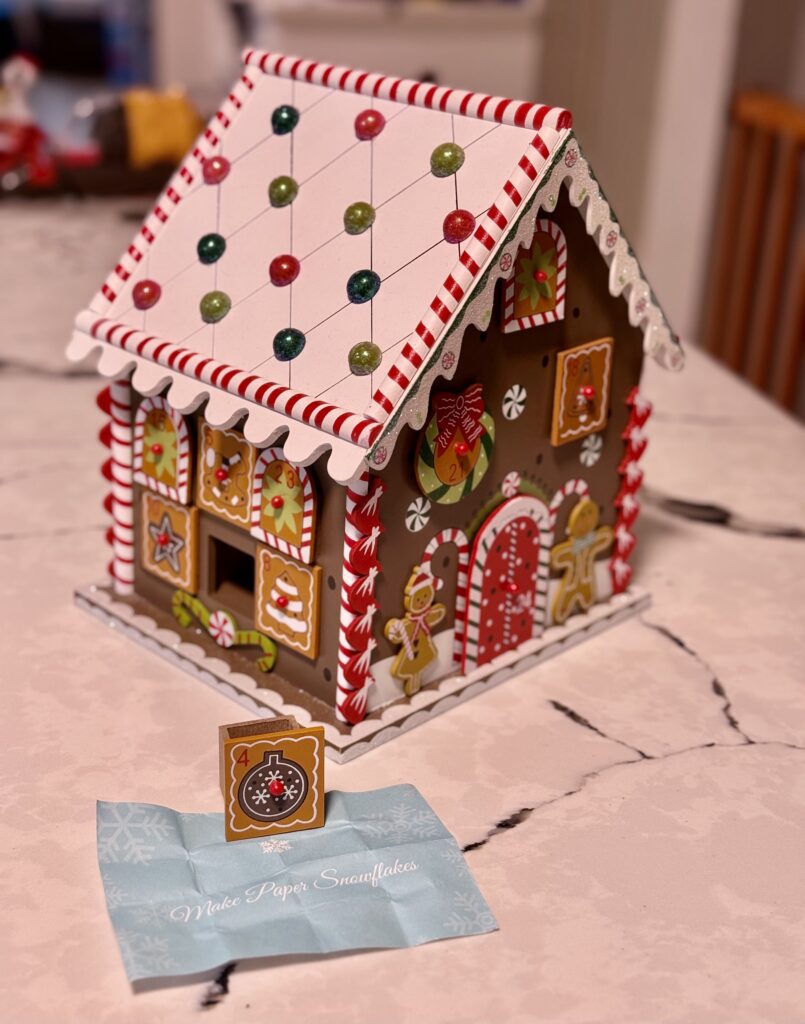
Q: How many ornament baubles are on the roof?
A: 14